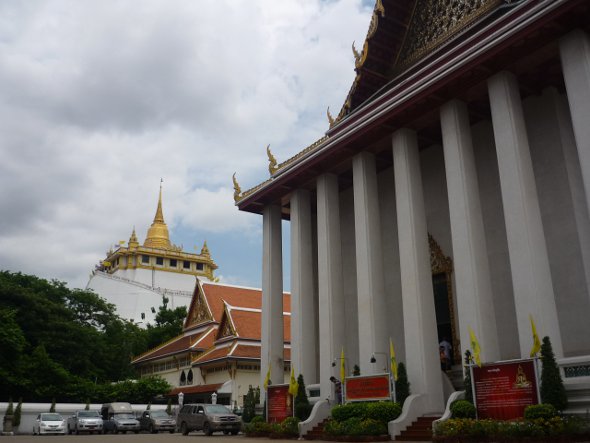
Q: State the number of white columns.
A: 8